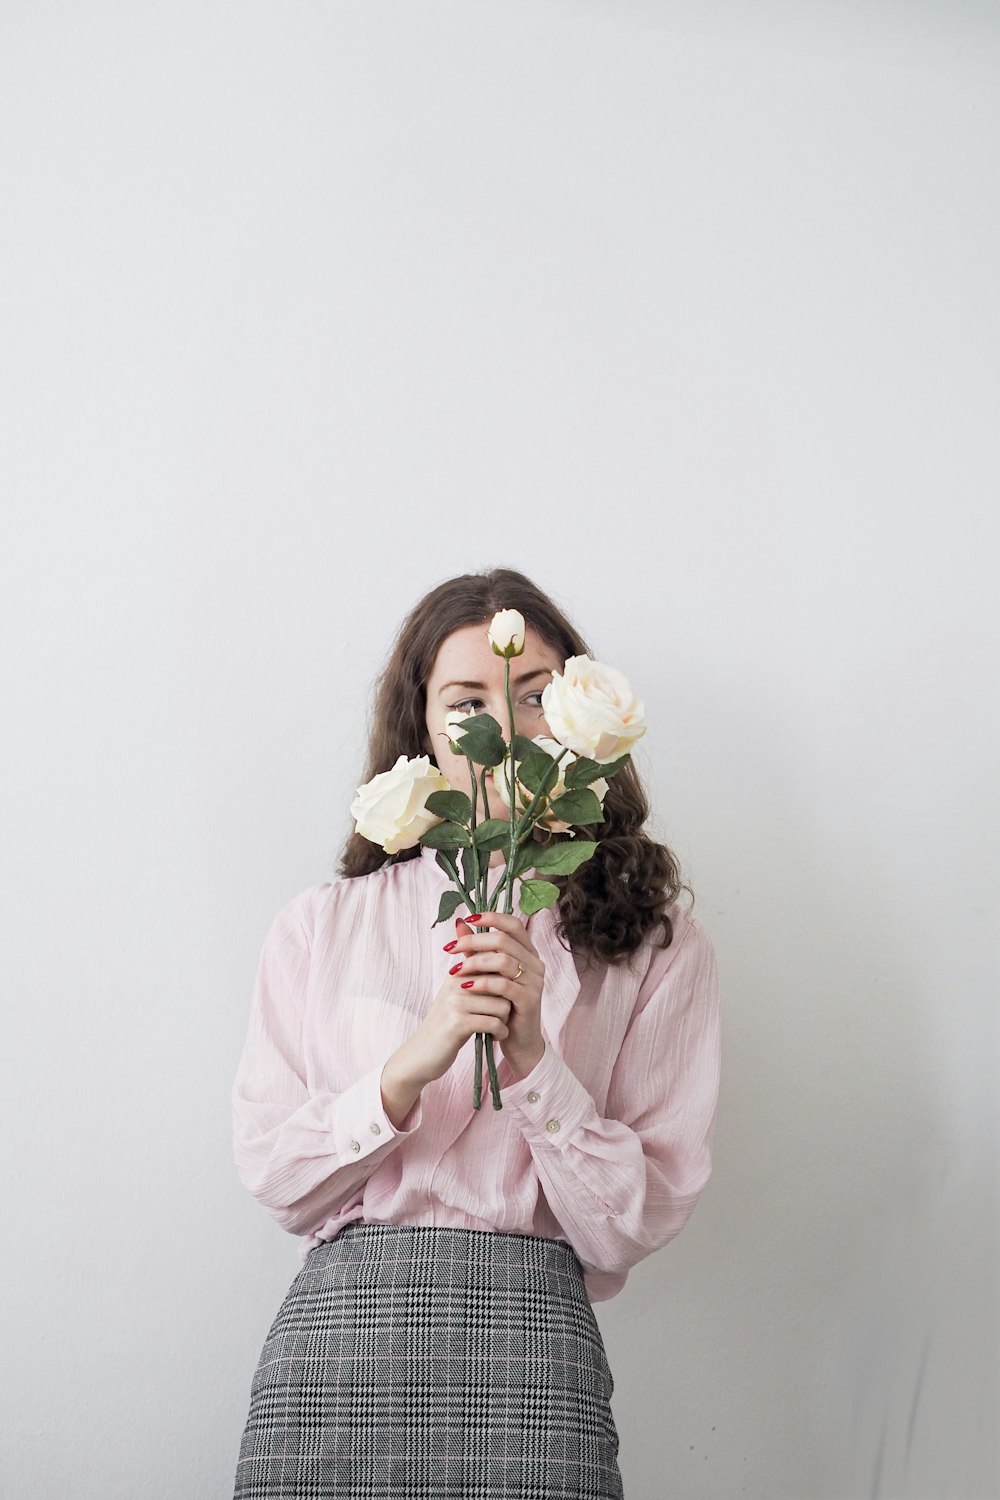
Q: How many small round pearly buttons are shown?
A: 4